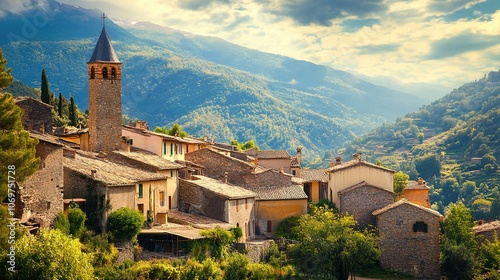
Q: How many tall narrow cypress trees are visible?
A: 3